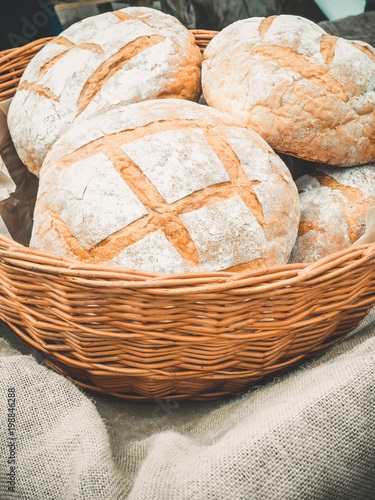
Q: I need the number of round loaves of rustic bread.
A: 4